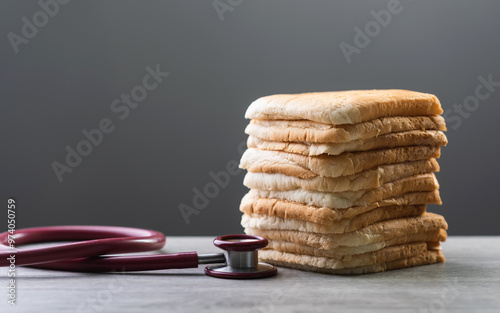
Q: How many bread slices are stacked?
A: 12